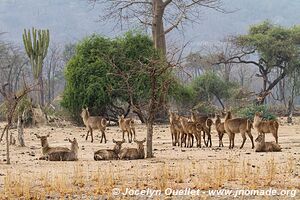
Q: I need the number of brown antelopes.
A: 14